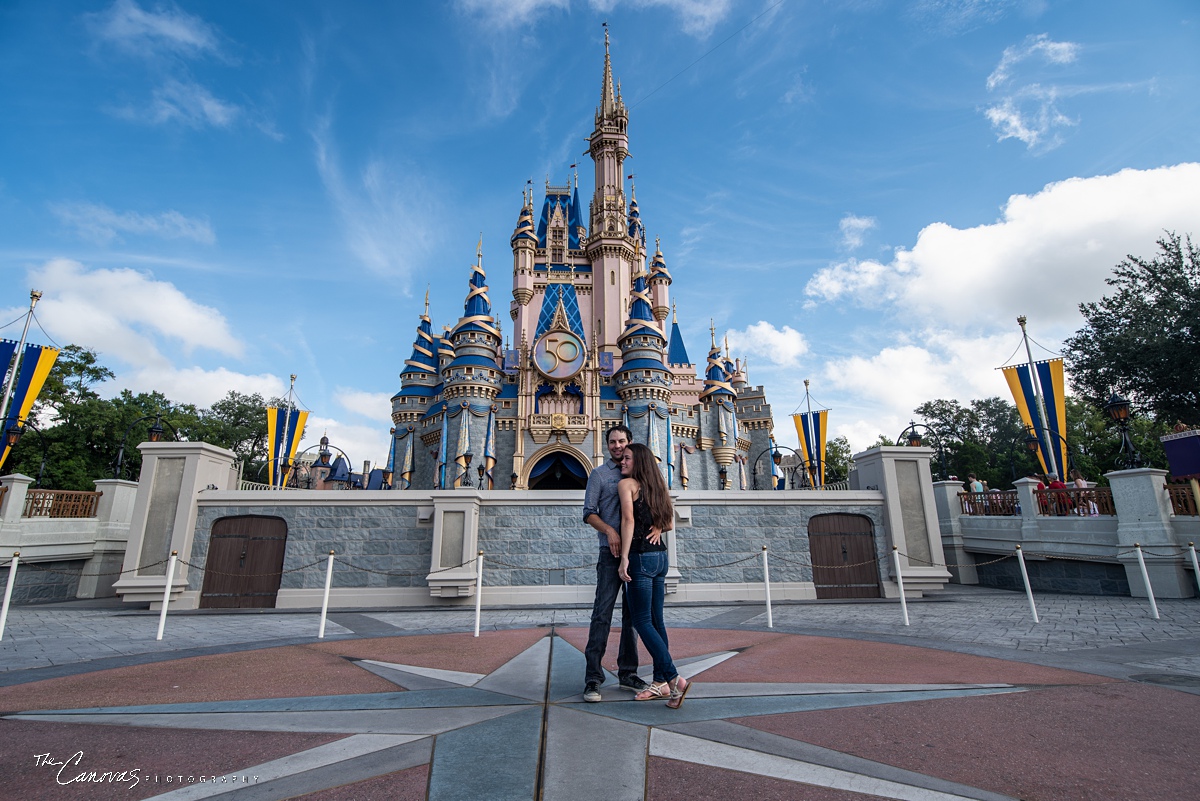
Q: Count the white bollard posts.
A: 9